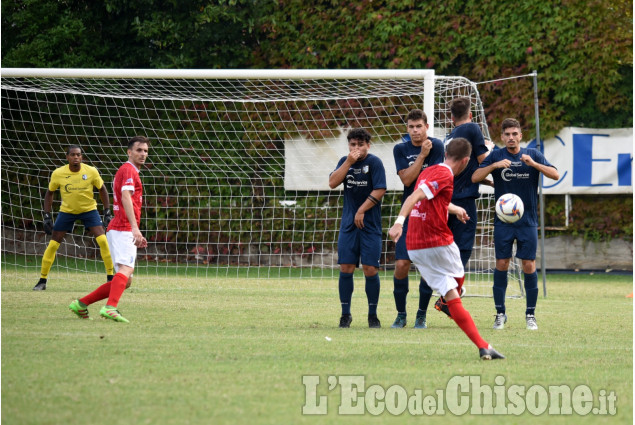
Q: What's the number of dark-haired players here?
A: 7